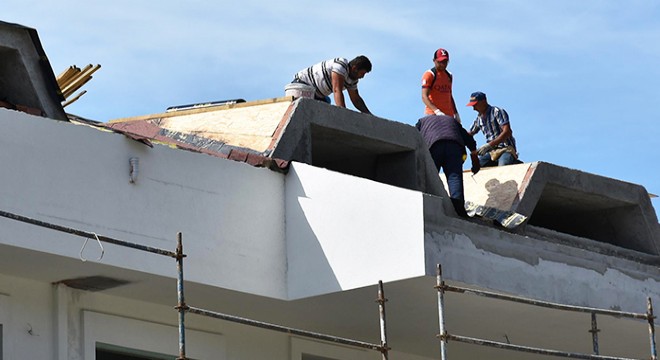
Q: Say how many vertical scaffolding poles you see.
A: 5